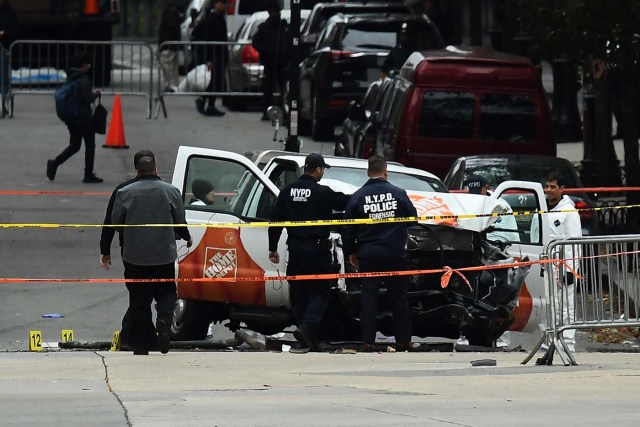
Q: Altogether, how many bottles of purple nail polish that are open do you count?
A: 0